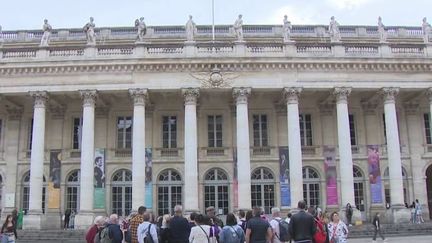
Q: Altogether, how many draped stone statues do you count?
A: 9